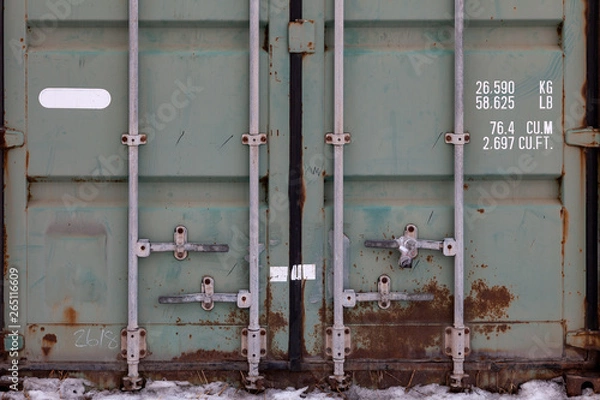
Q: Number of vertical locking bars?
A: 4